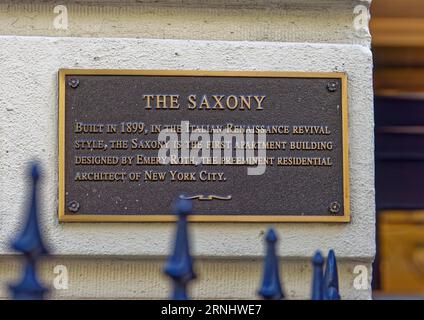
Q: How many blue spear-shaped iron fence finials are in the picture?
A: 5